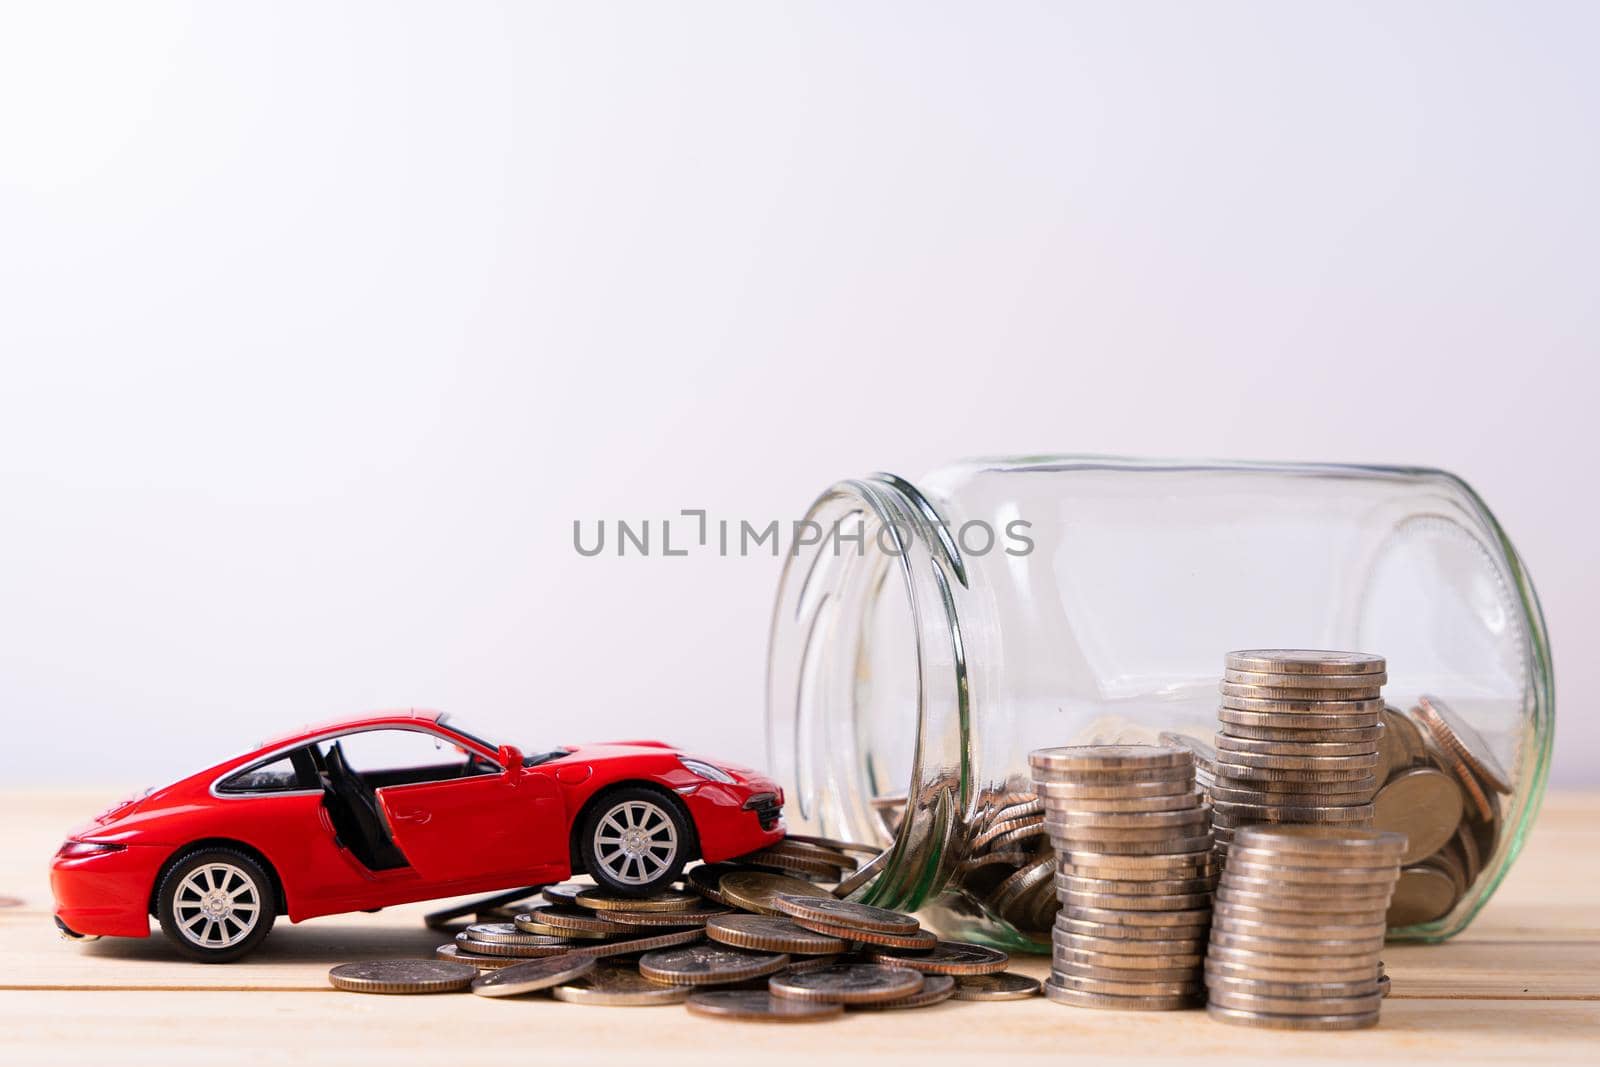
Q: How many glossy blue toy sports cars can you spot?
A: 0